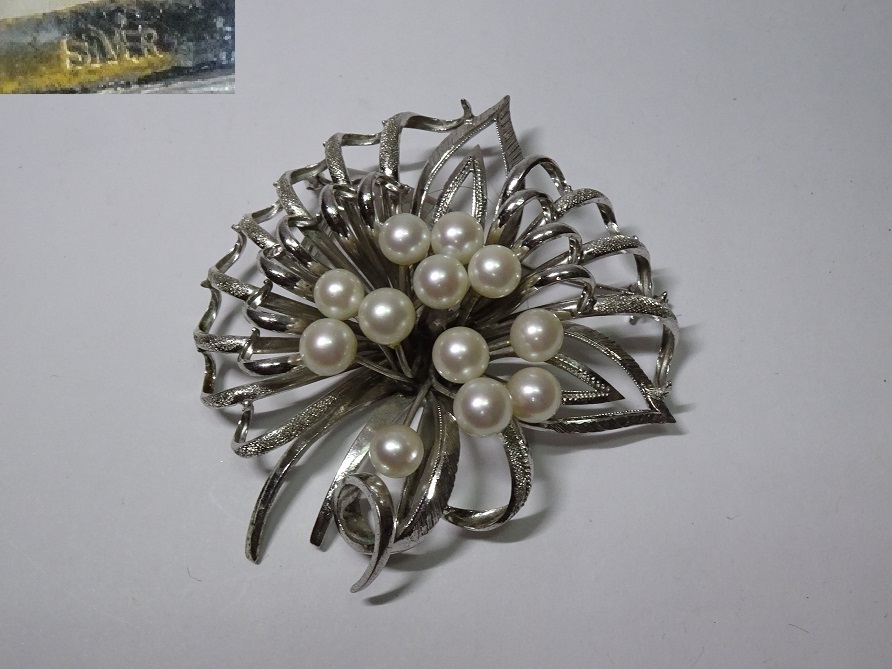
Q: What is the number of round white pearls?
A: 12